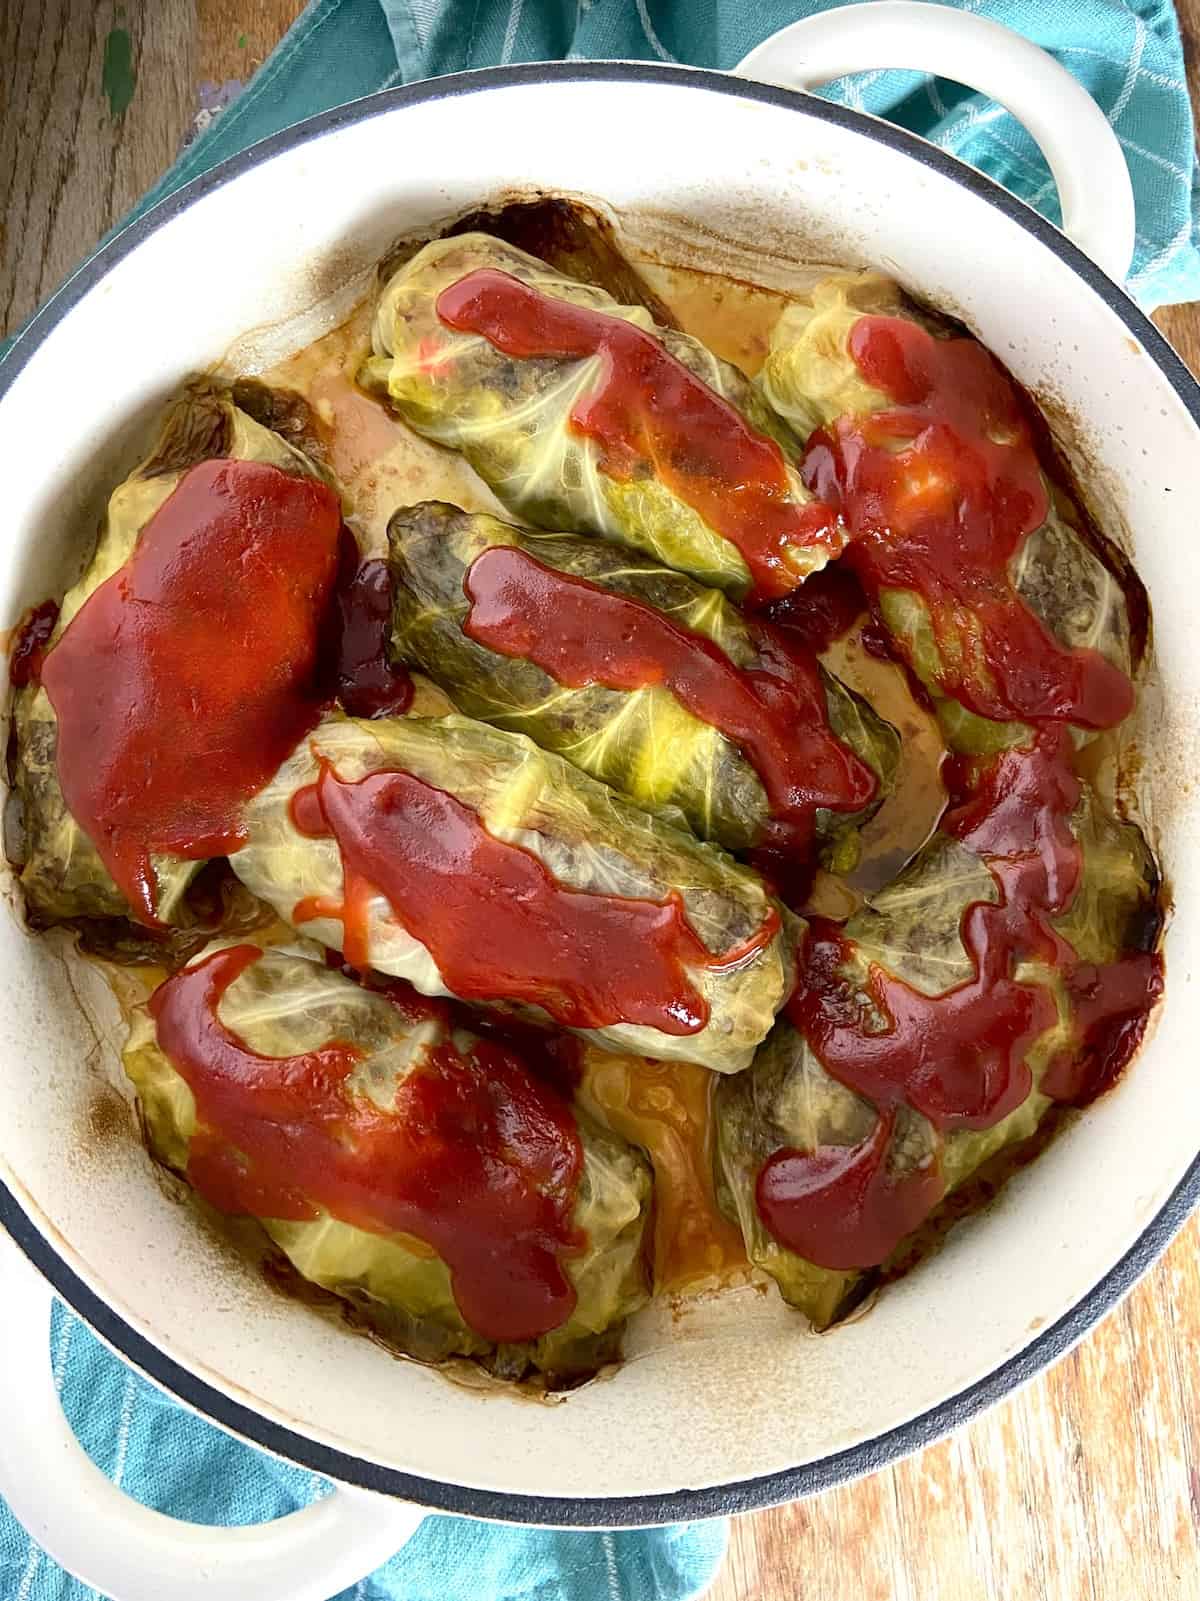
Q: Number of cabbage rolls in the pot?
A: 7